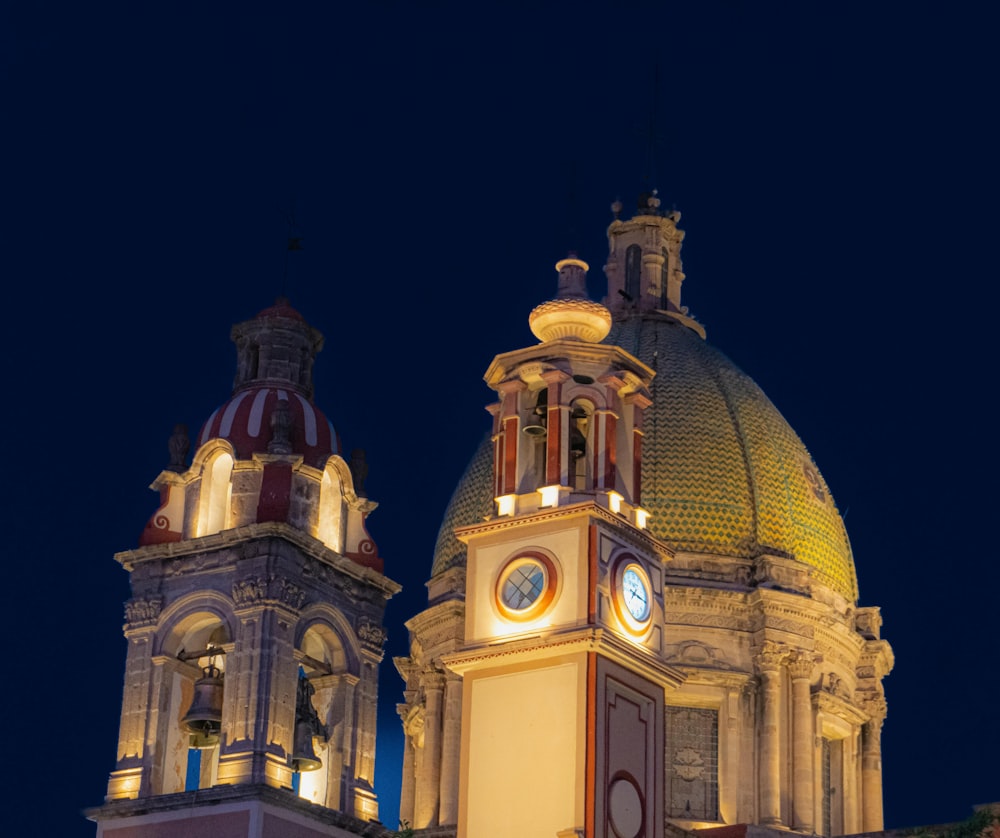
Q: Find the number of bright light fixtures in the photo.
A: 4